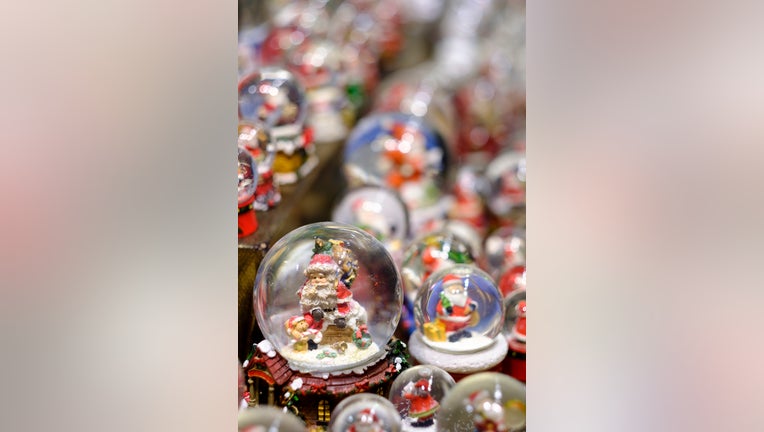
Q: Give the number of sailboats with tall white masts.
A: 0